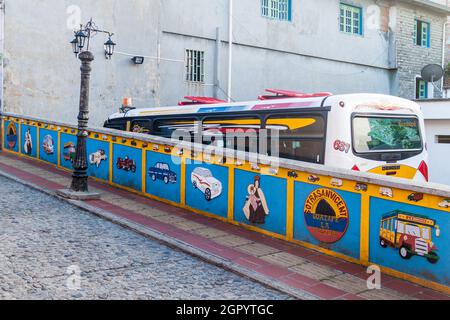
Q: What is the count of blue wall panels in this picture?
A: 11